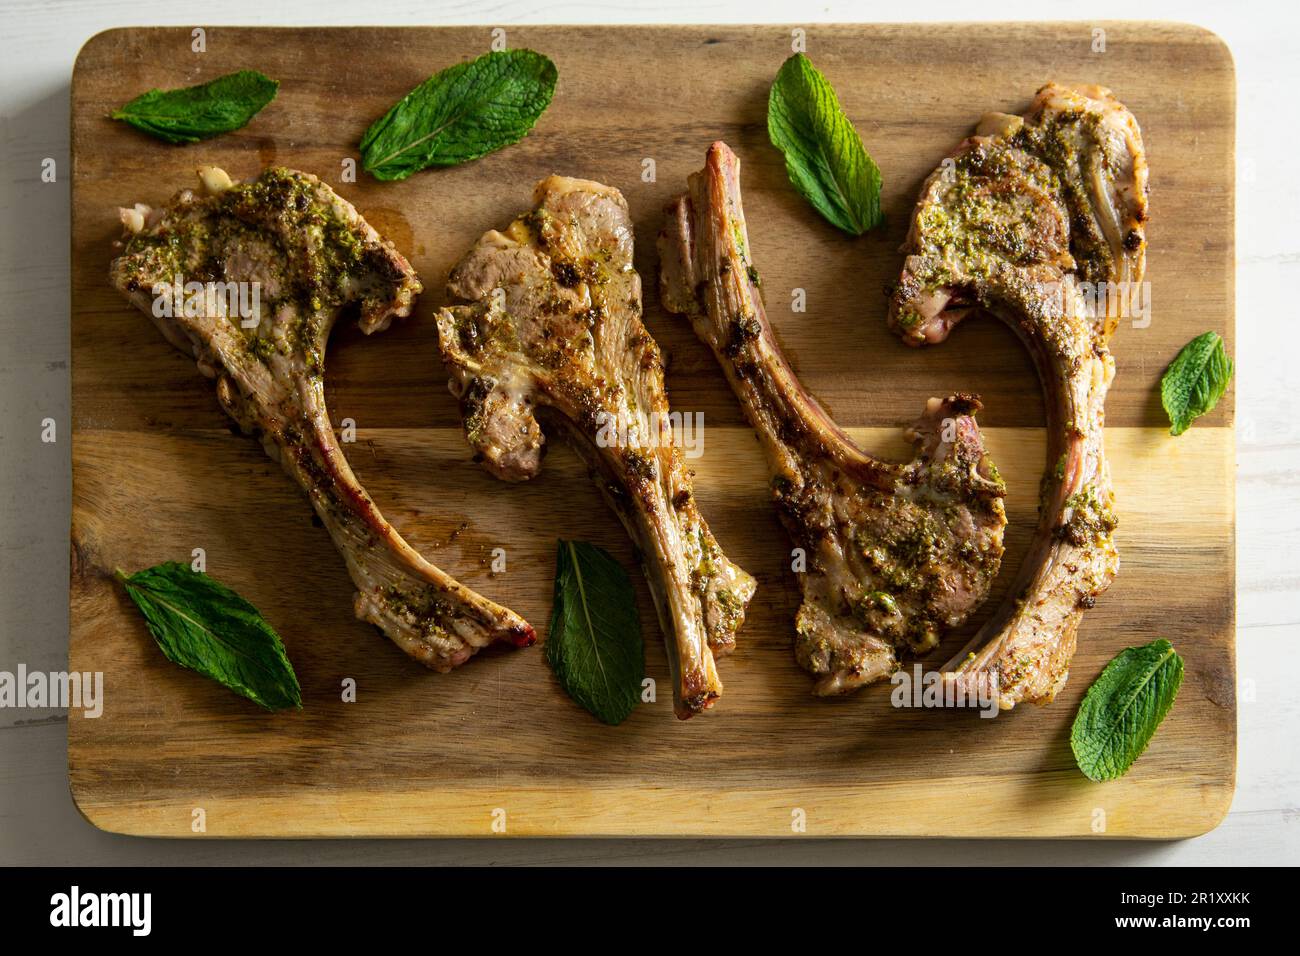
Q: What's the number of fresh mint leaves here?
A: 7